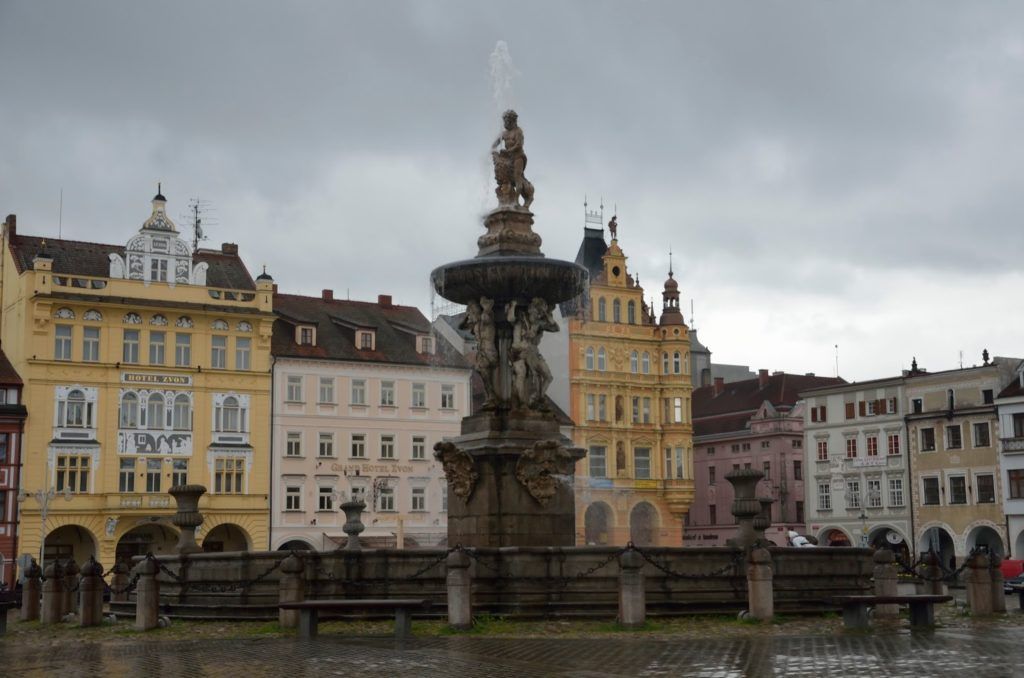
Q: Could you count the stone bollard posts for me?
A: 14